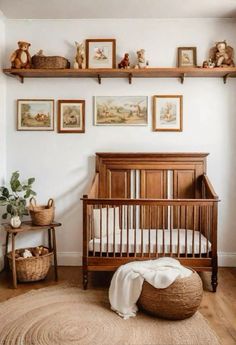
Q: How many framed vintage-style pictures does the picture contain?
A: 6